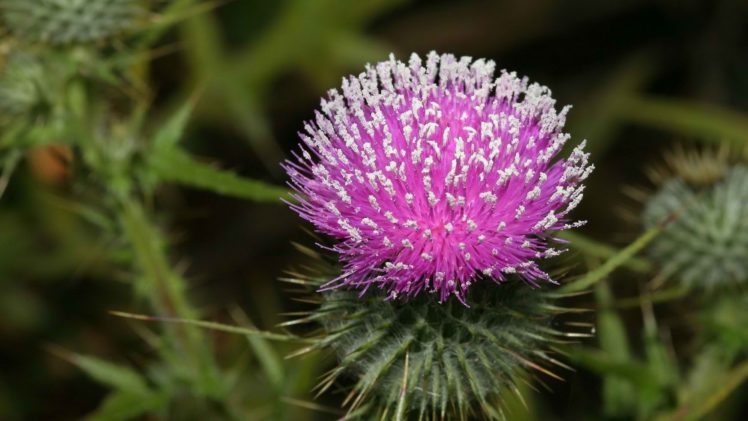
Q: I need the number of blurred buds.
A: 3